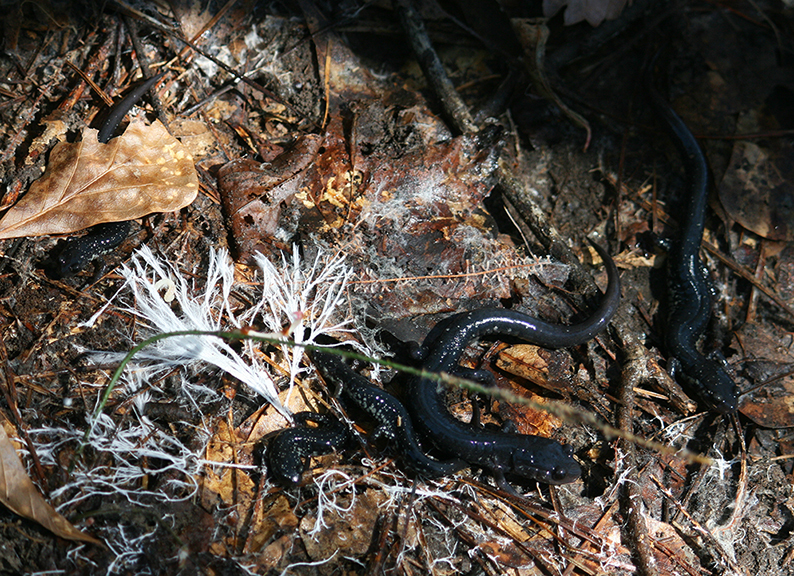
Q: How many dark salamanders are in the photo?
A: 5